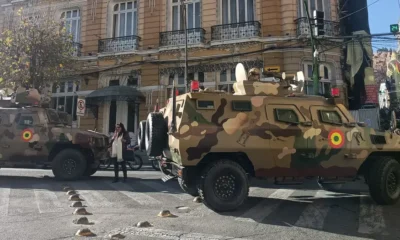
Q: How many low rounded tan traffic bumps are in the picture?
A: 11